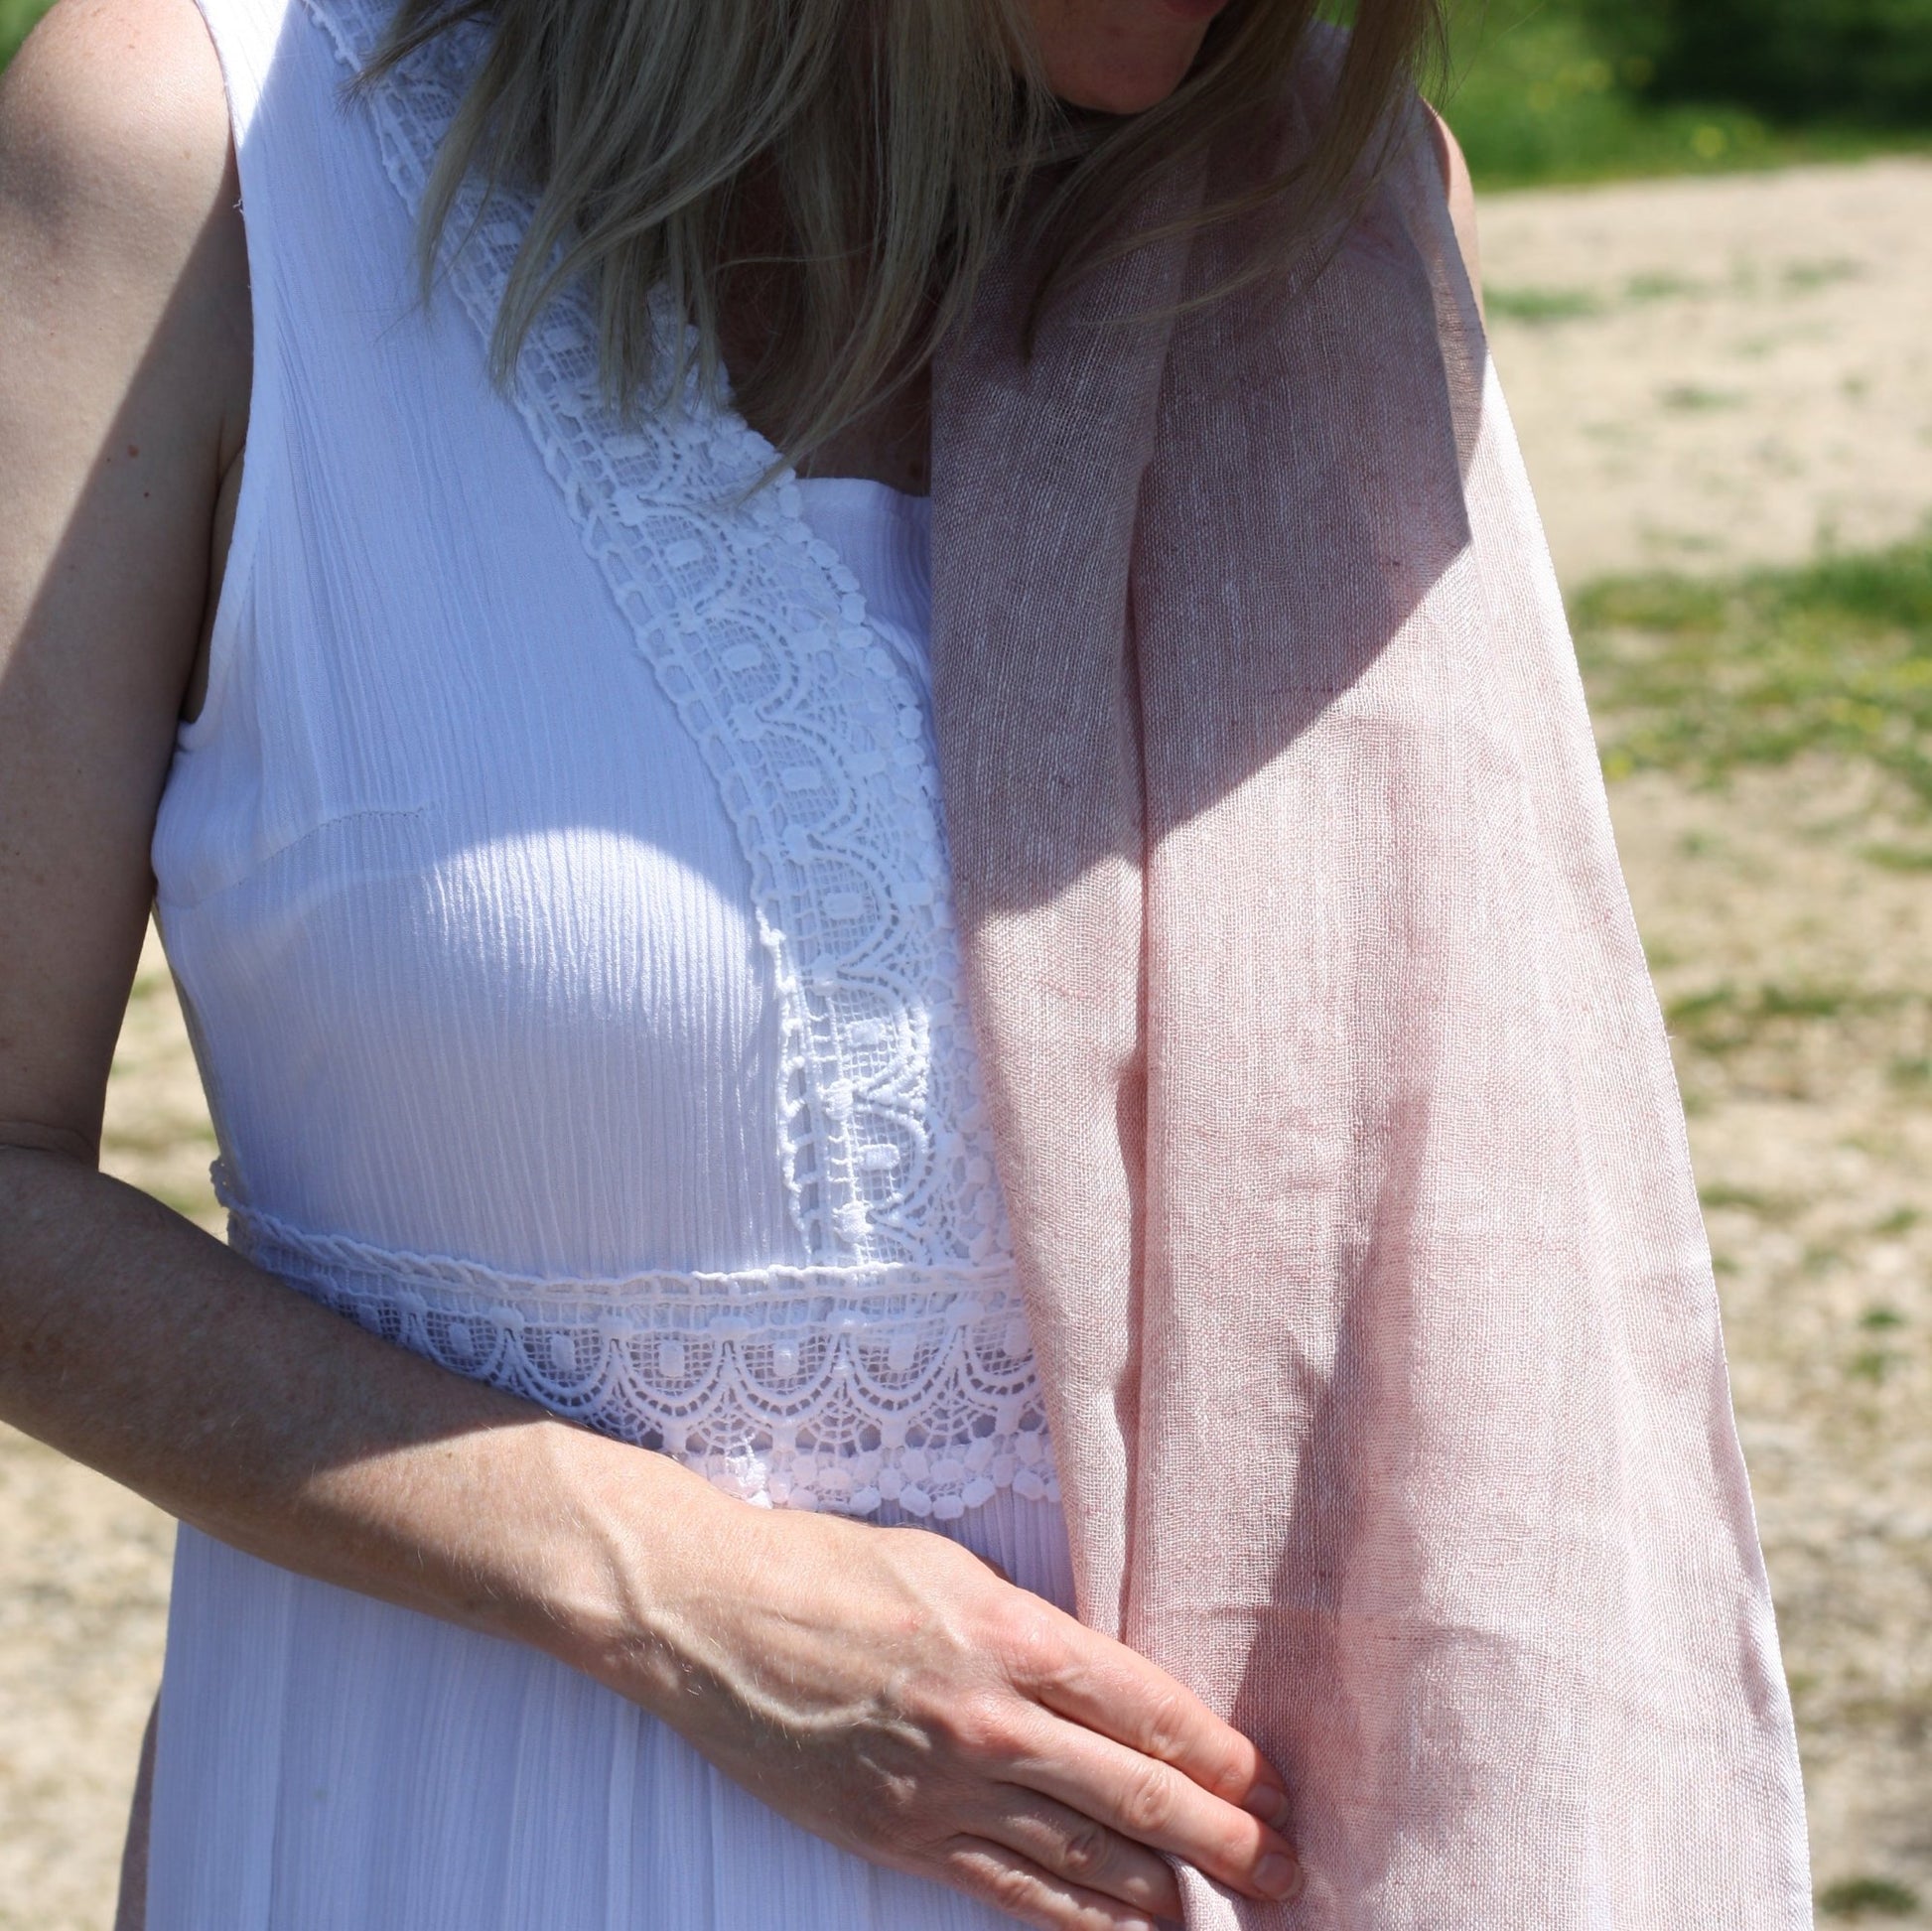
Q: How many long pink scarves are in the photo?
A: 1